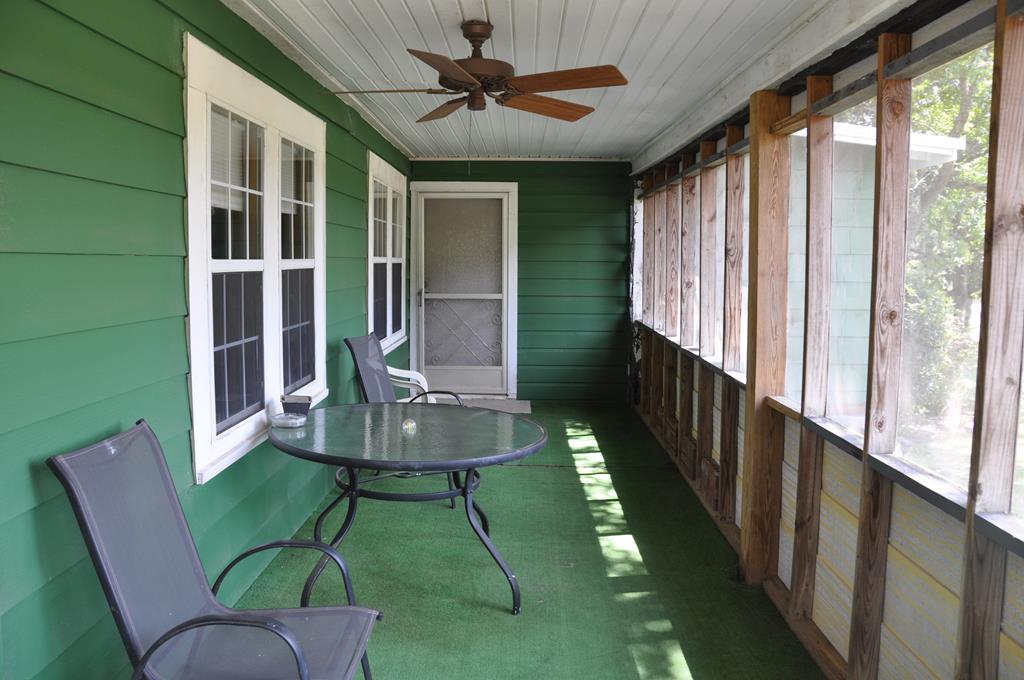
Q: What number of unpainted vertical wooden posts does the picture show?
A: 10